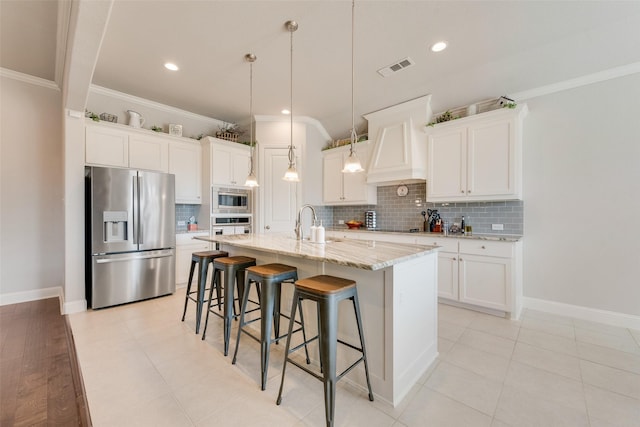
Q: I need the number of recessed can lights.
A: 3